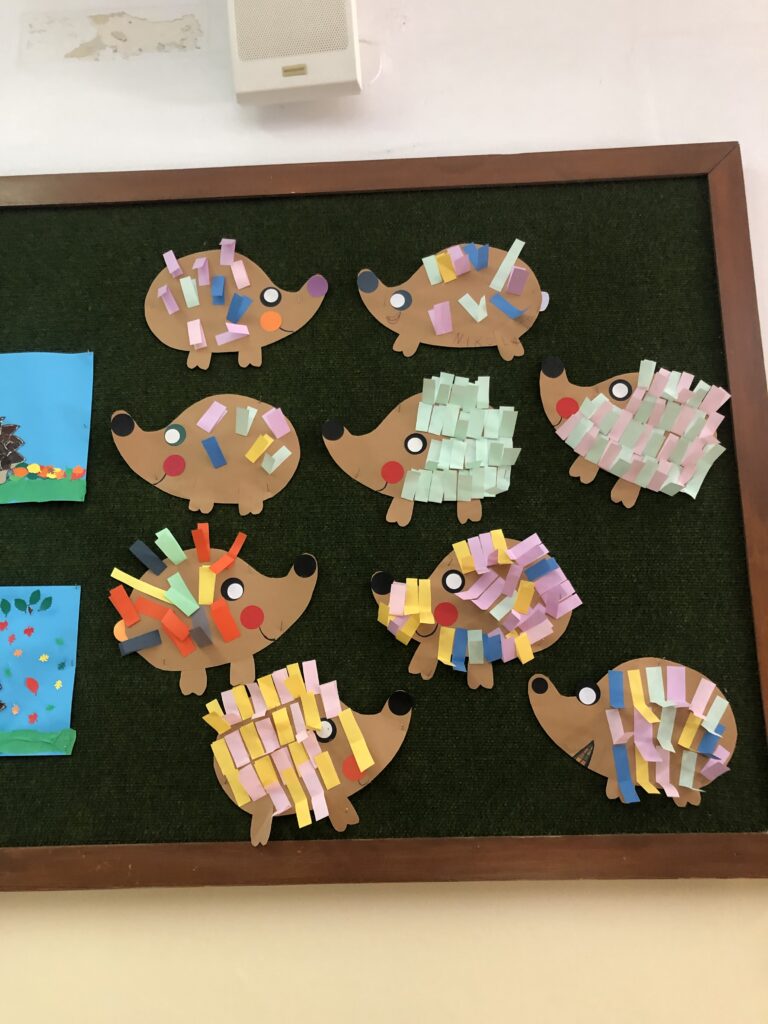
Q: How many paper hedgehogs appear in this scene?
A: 9